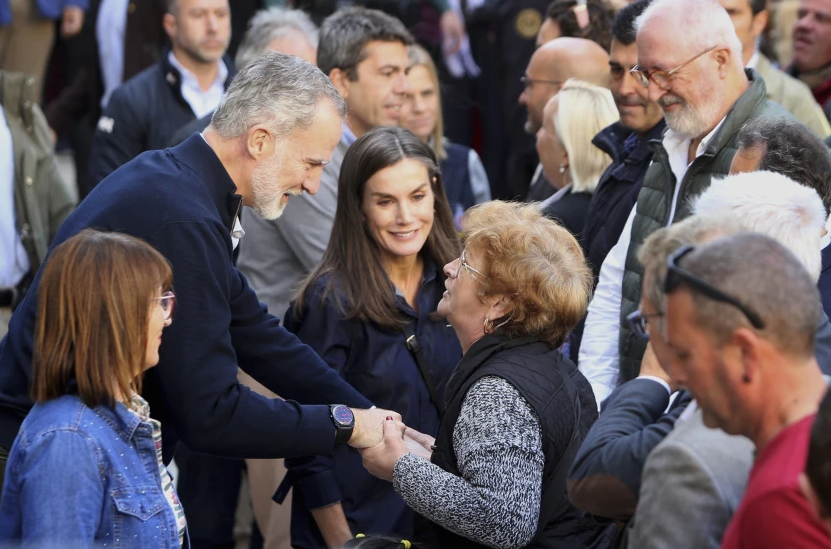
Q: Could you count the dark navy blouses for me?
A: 1